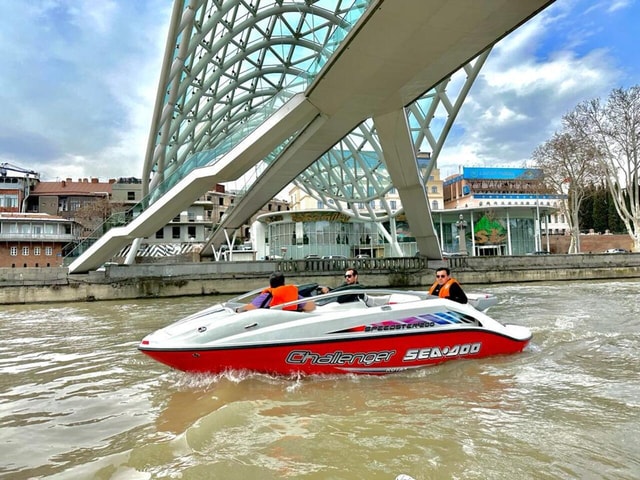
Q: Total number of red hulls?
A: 1